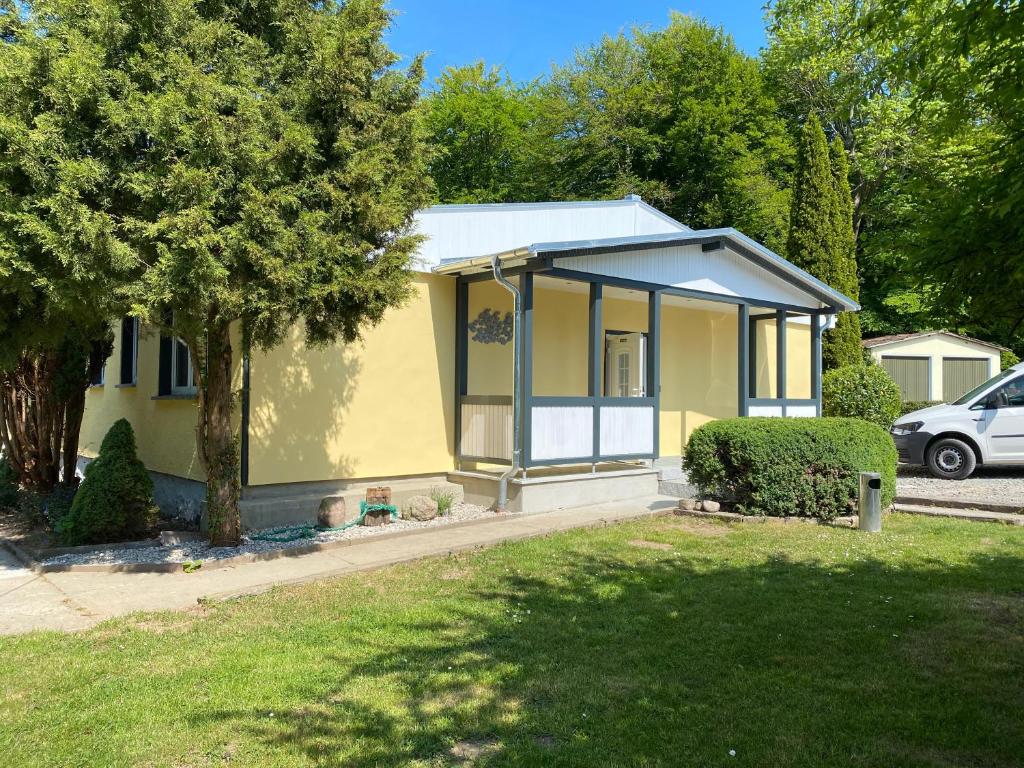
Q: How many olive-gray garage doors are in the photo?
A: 2